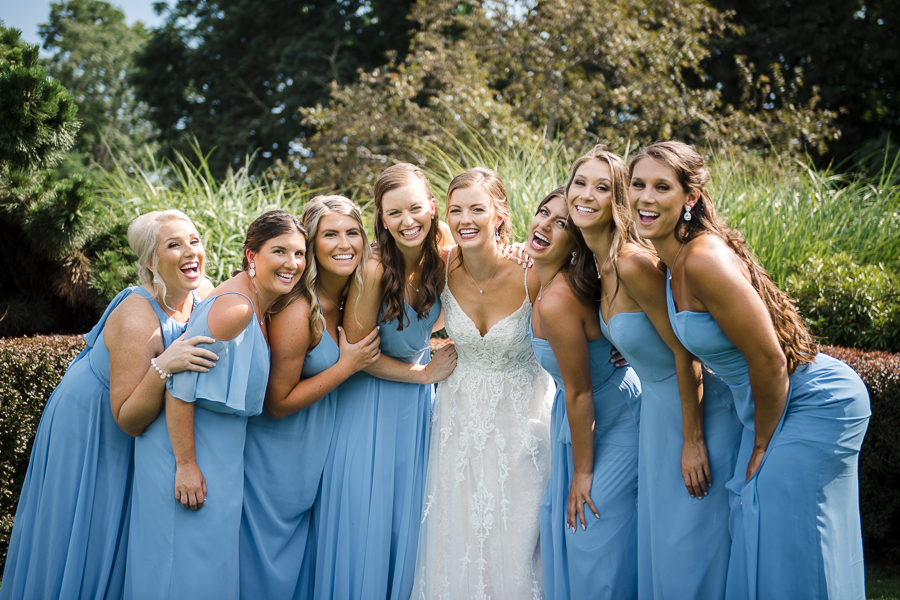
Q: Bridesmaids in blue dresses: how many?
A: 7